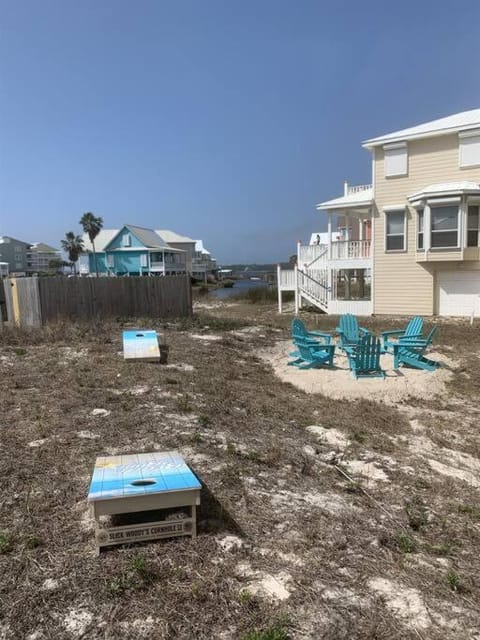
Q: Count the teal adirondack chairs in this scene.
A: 6